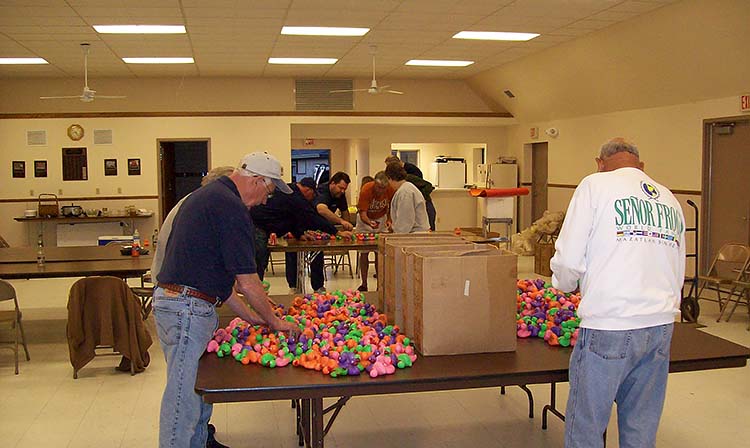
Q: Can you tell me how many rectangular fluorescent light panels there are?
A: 7